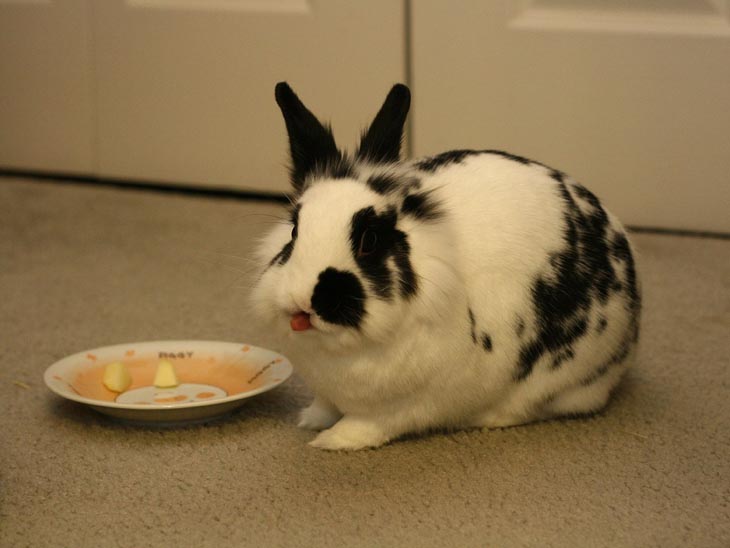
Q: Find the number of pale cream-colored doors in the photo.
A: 2